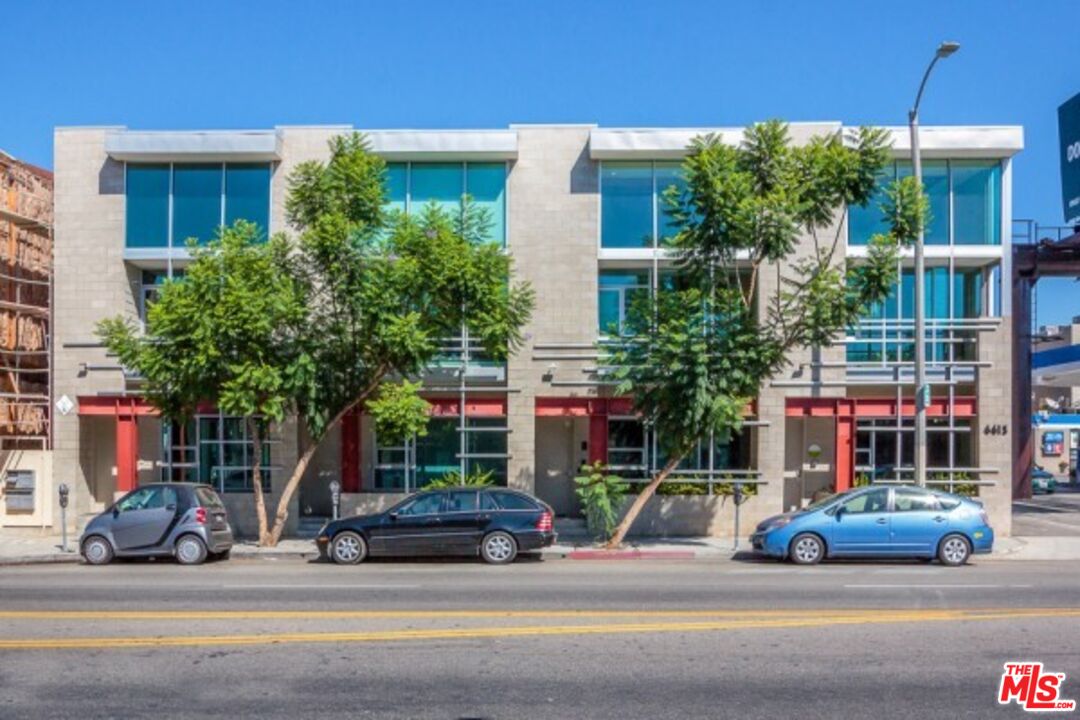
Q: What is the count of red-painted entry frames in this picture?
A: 4